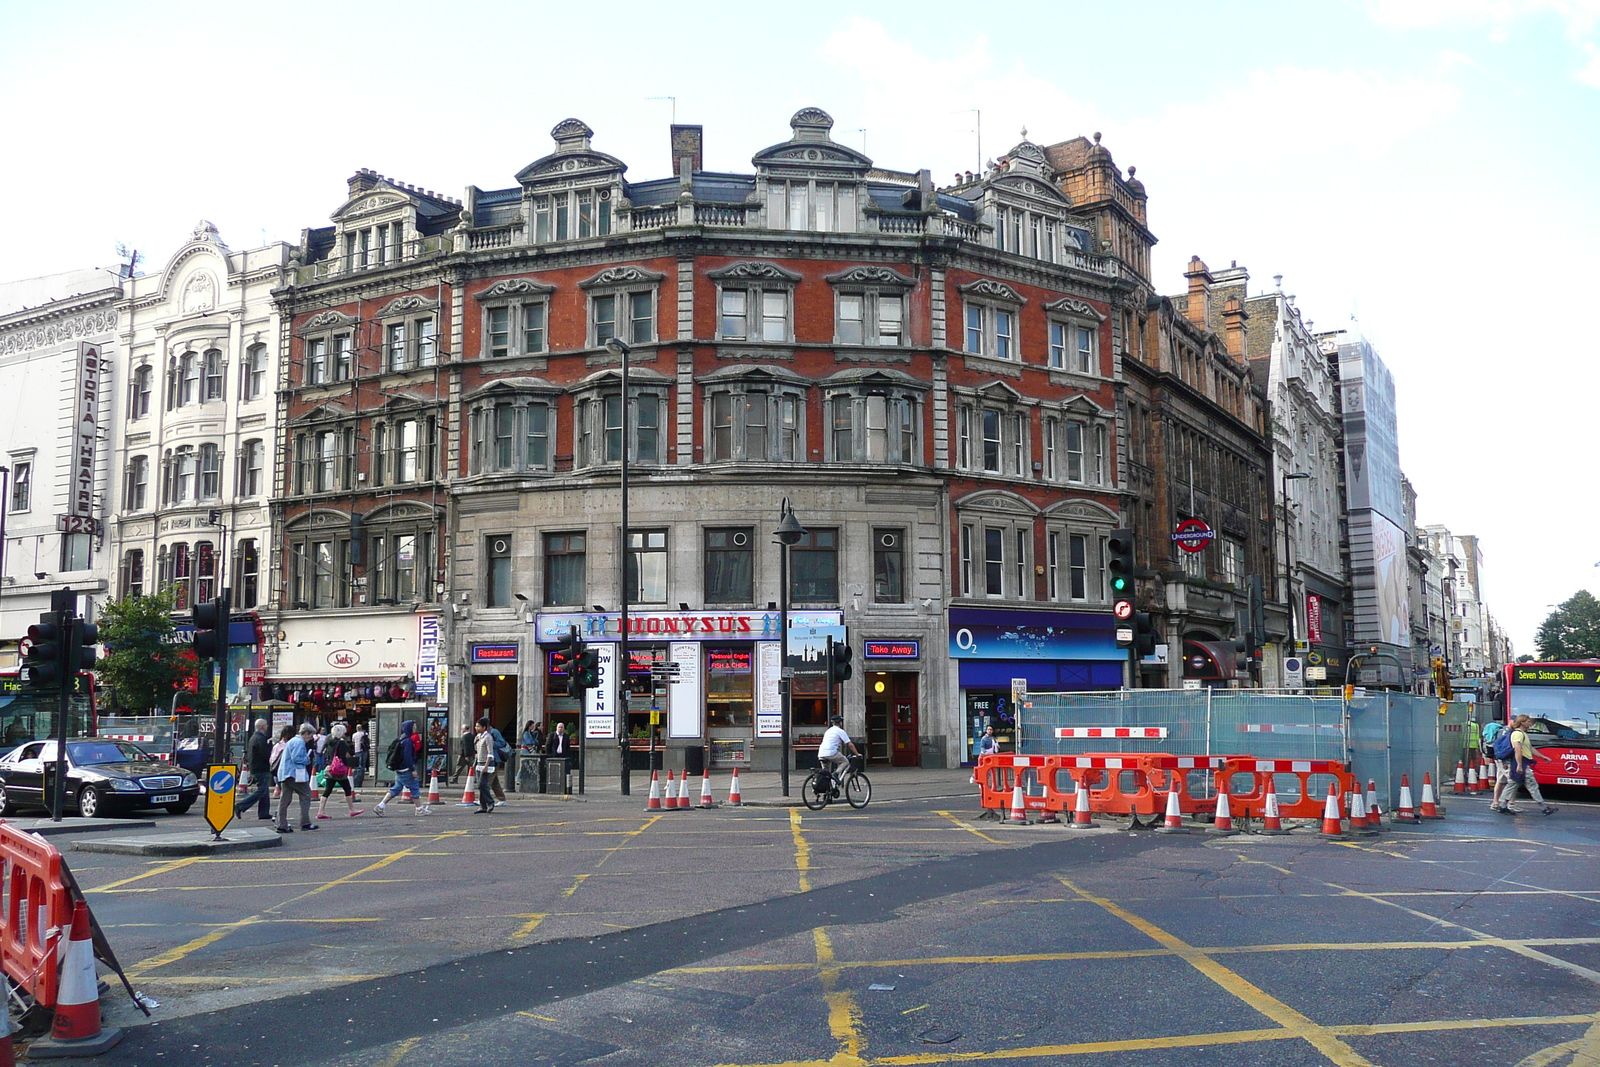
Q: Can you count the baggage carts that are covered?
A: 0